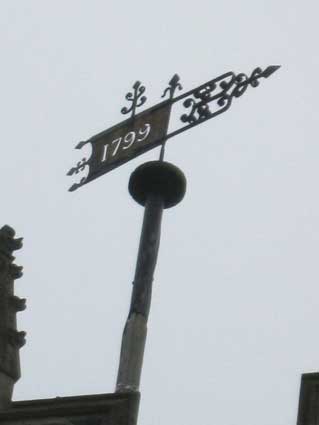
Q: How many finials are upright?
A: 2